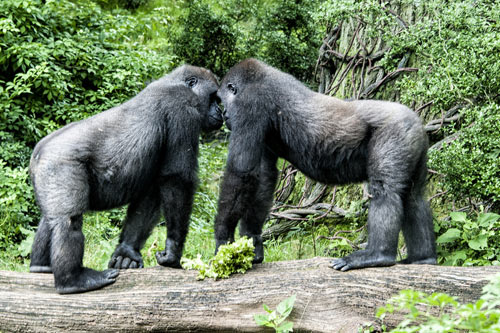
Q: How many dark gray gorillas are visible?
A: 2